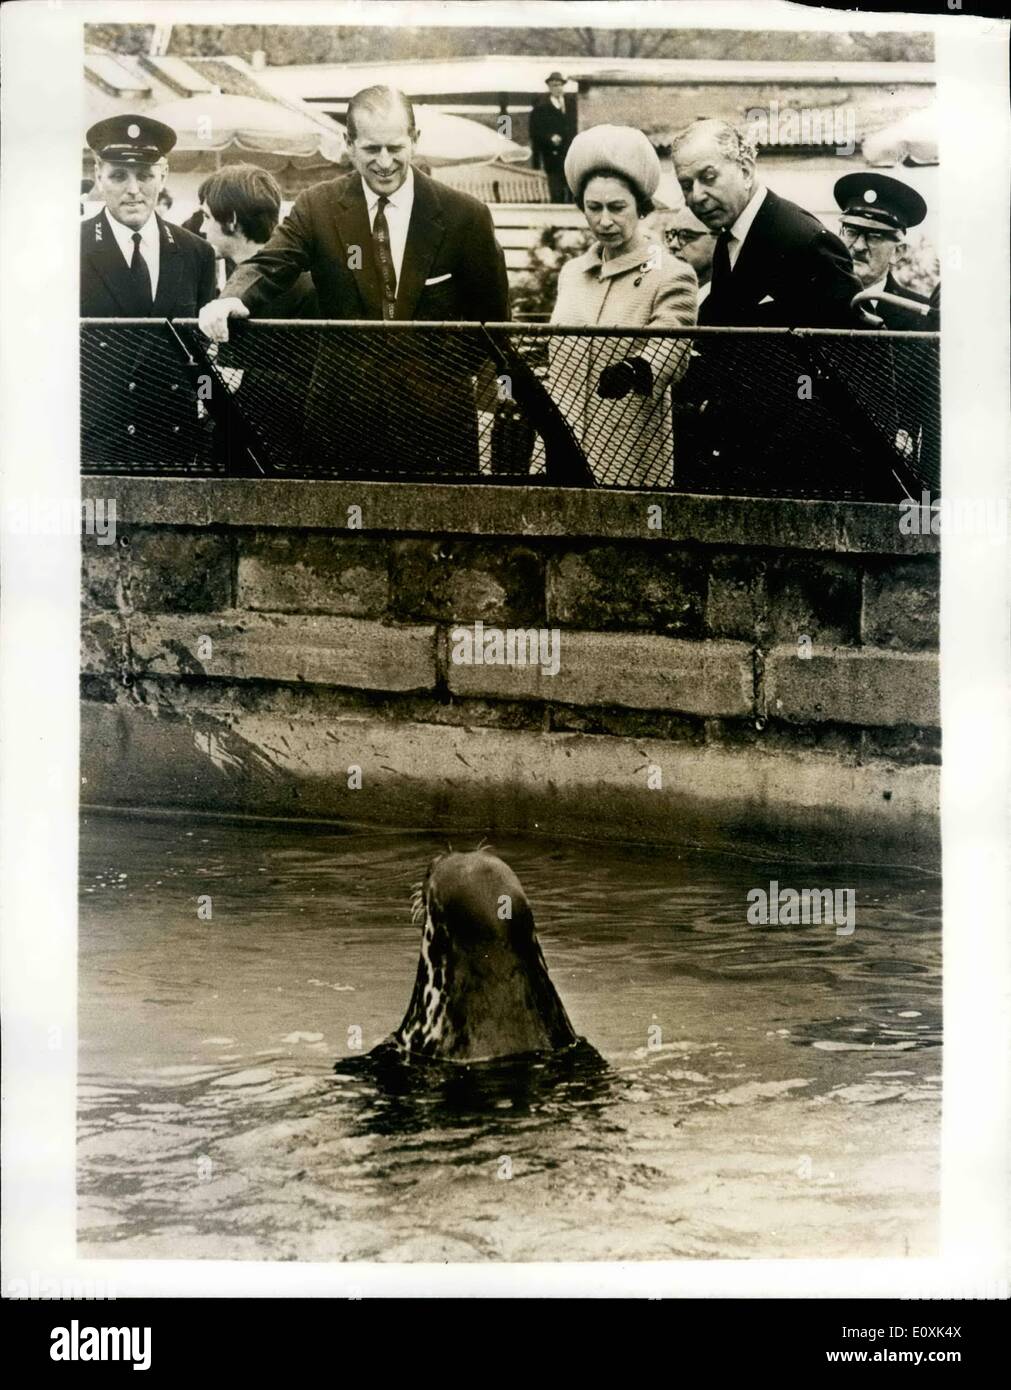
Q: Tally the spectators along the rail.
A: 7